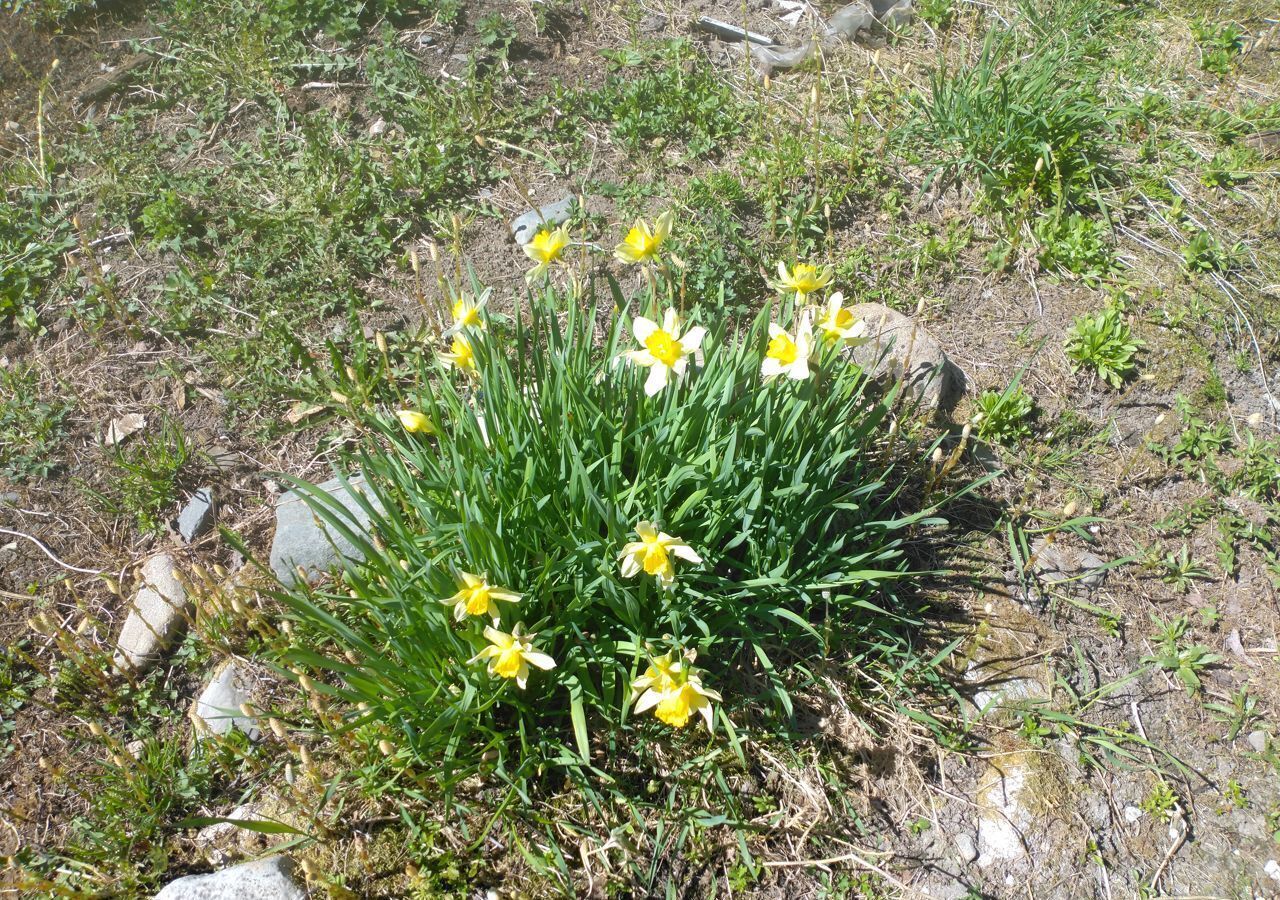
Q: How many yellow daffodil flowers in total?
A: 14